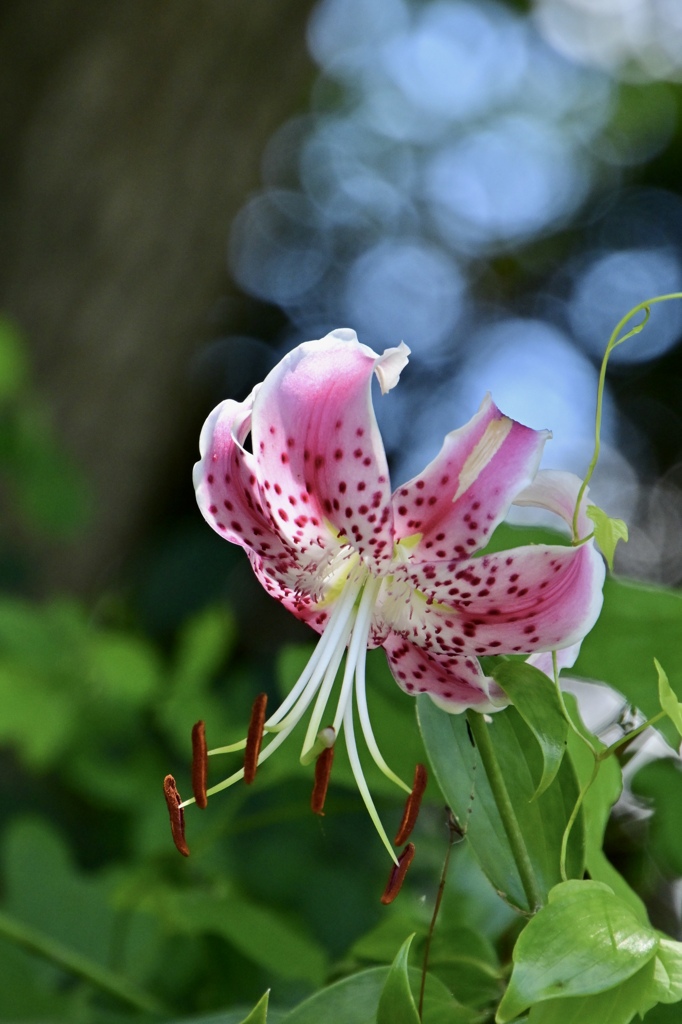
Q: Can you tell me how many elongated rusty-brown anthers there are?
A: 6